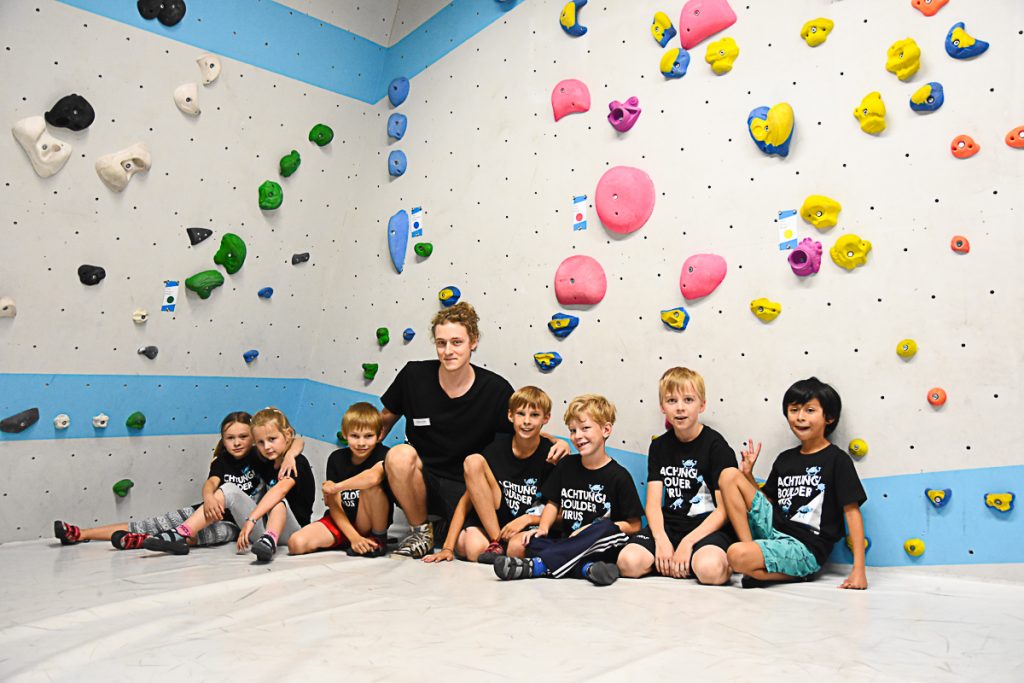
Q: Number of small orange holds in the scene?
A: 5